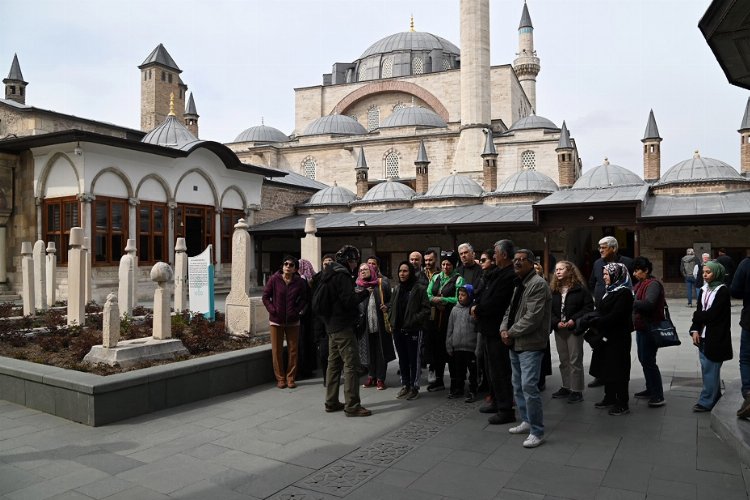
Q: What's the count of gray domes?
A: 12